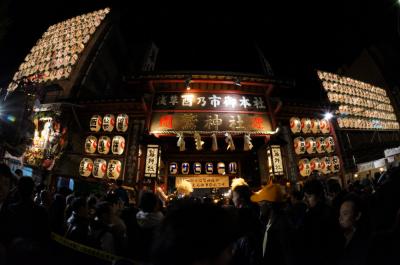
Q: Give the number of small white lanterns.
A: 6